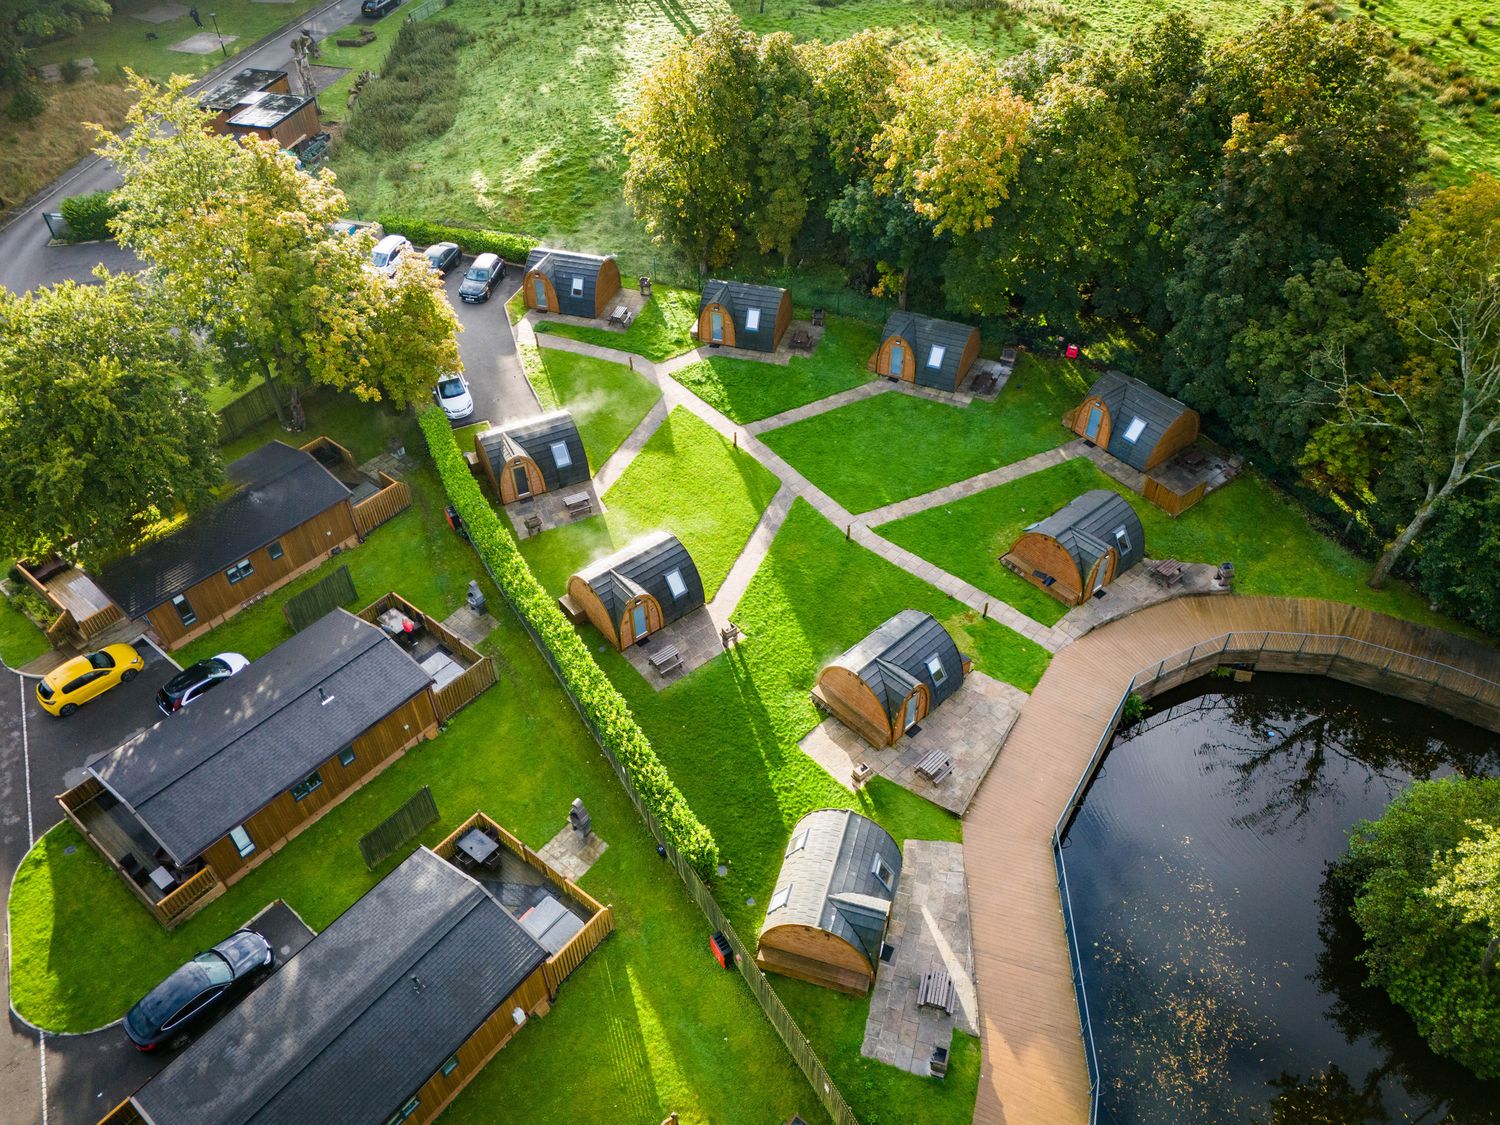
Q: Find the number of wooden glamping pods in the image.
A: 9